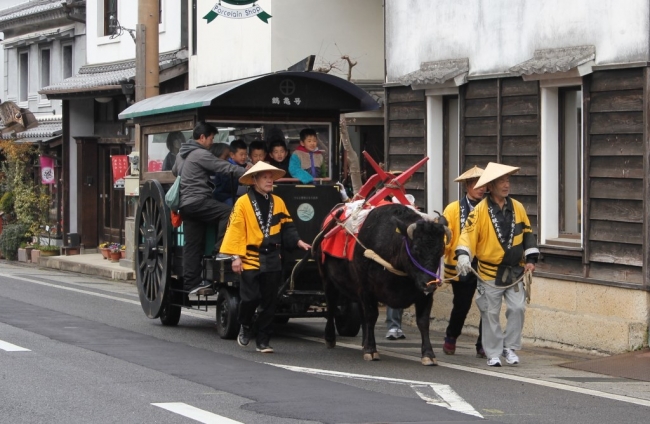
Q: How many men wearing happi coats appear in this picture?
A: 3